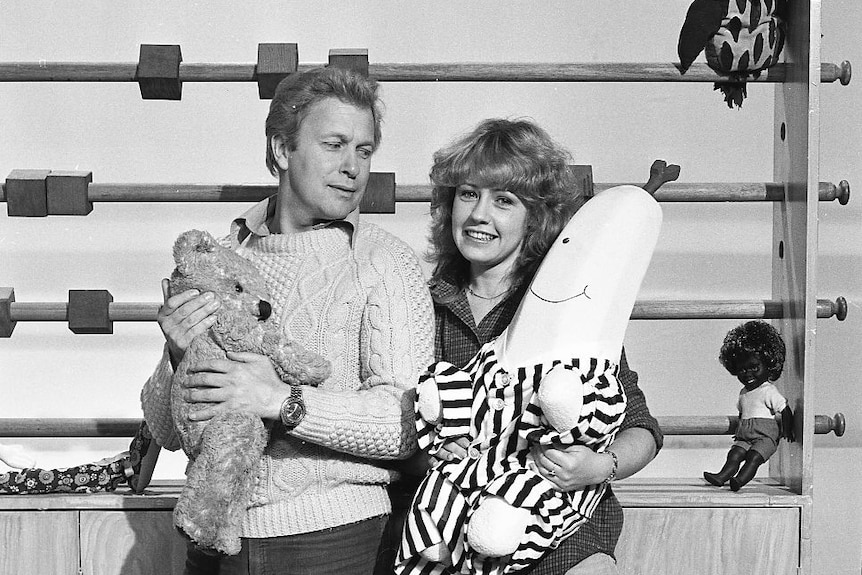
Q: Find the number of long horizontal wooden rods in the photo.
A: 4